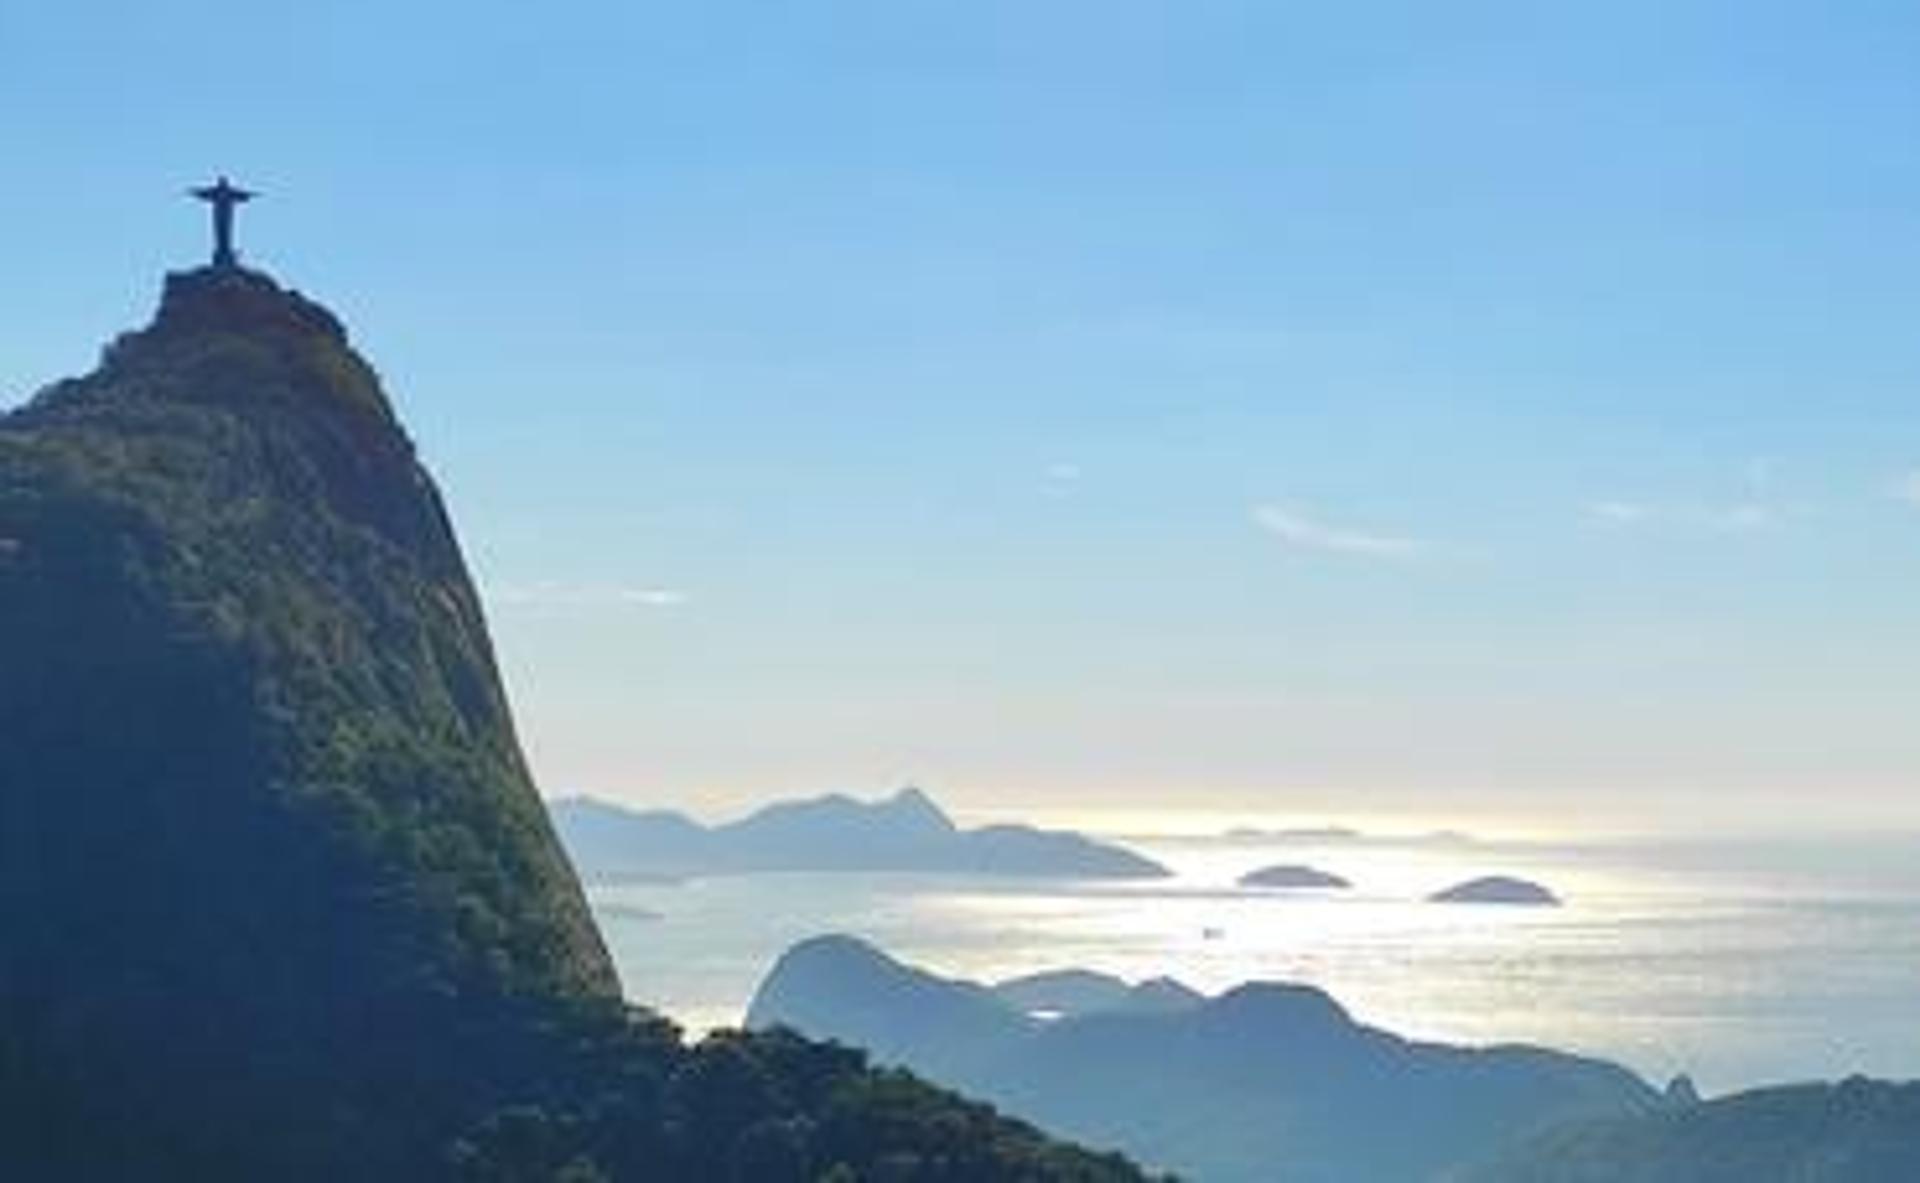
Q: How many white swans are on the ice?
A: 0